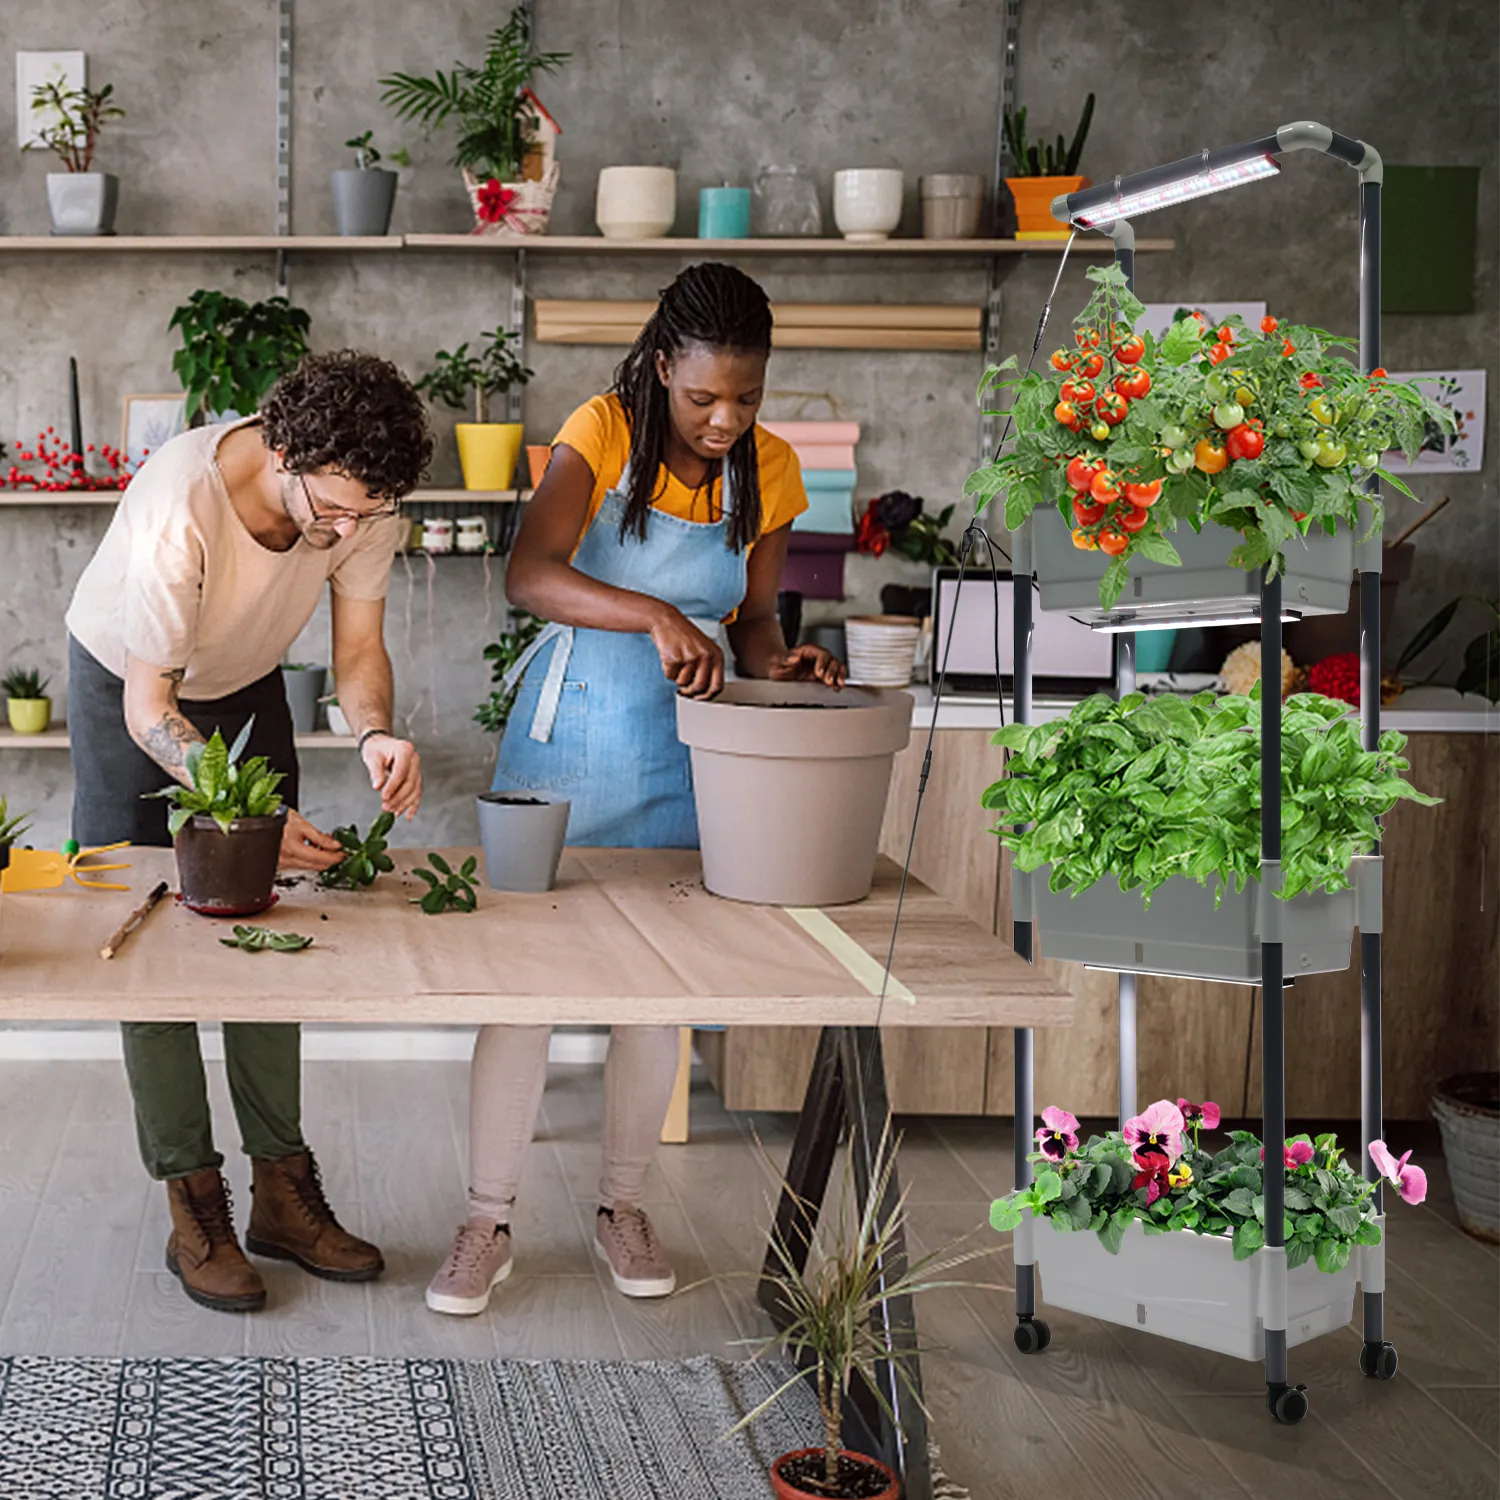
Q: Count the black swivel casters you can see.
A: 3